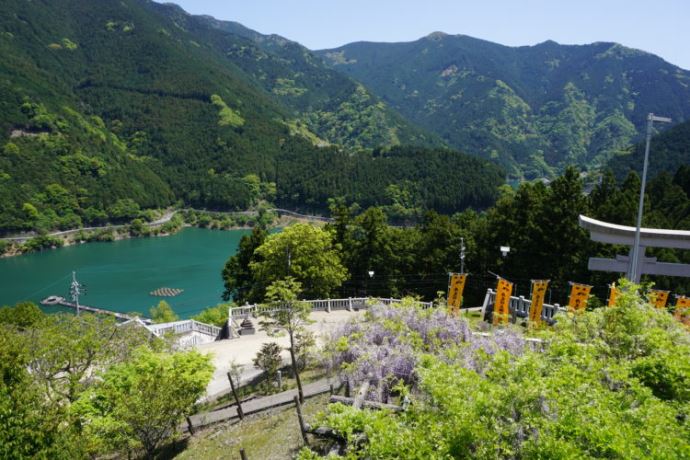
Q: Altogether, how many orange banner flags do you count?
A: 7